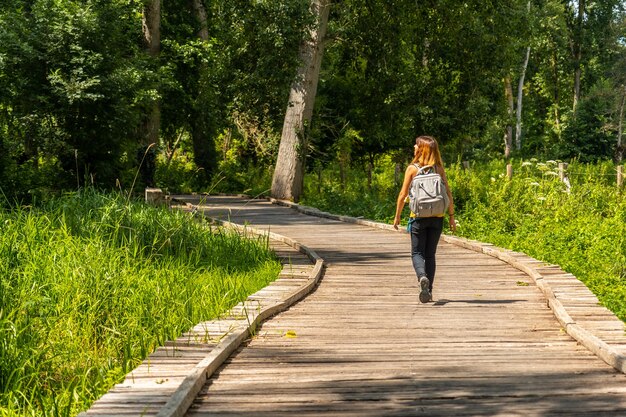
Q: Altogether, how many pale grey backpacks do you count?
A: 1